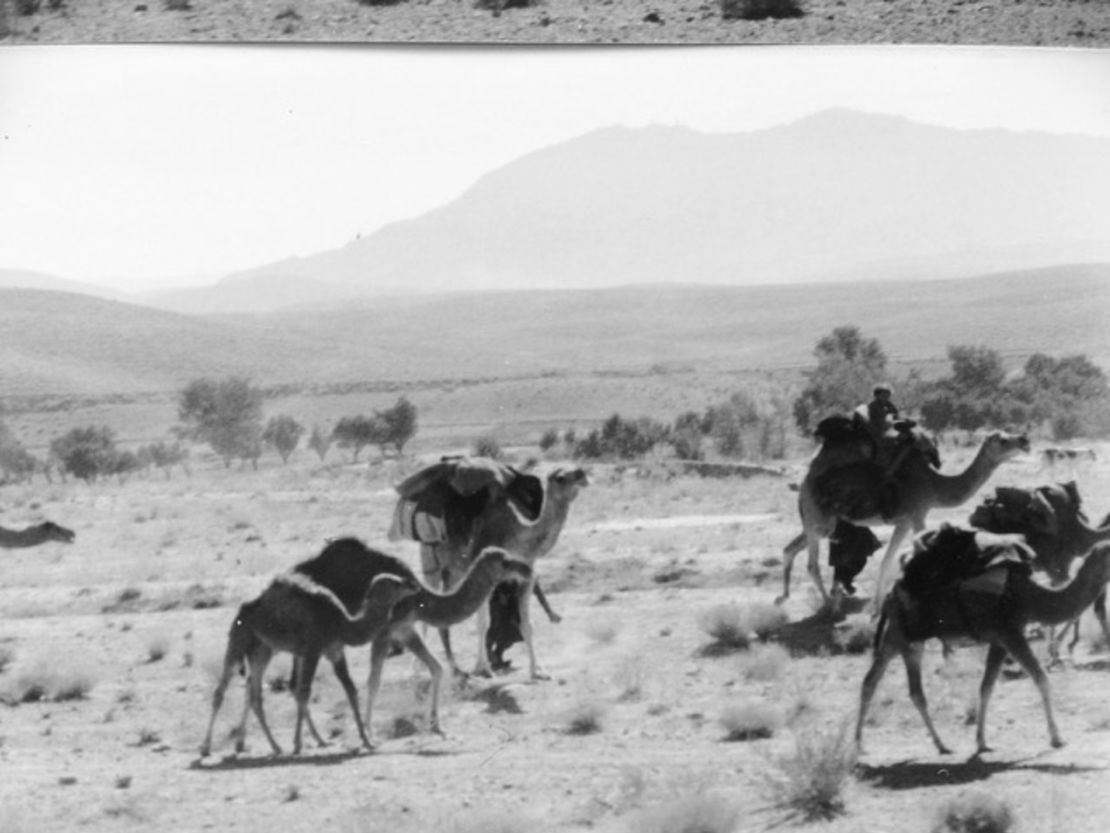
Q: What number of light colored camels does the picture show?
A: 2